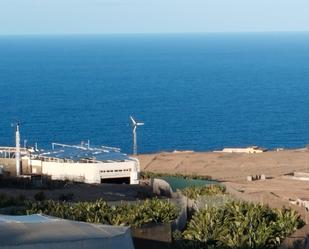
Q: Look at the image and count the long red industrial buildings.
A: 0